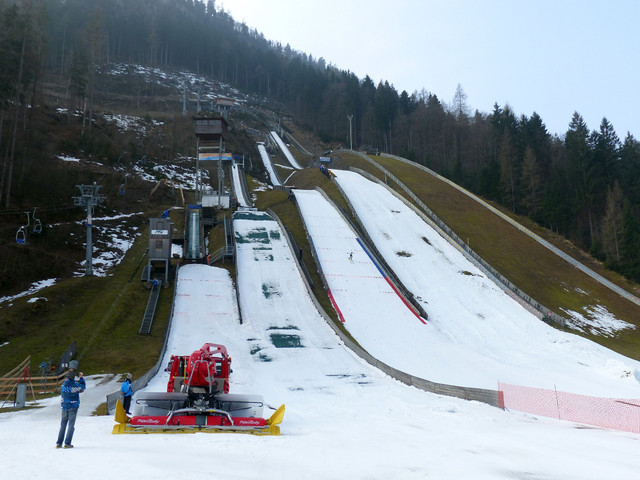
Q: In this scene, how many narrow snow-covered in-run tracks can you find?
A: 3